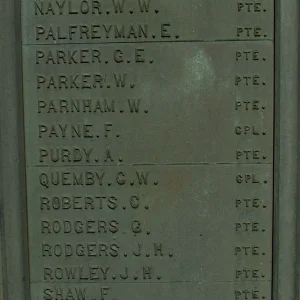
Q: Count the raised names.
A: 13